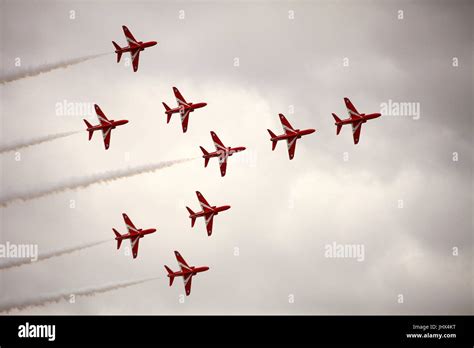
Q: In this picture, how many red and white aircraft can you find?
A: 9